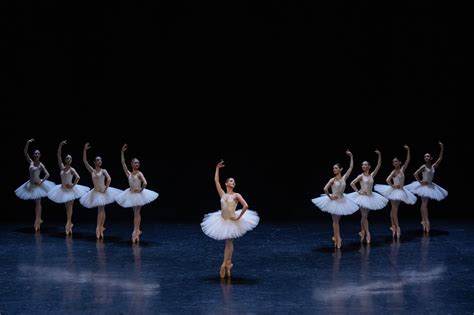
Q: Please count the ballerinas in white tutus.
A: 9